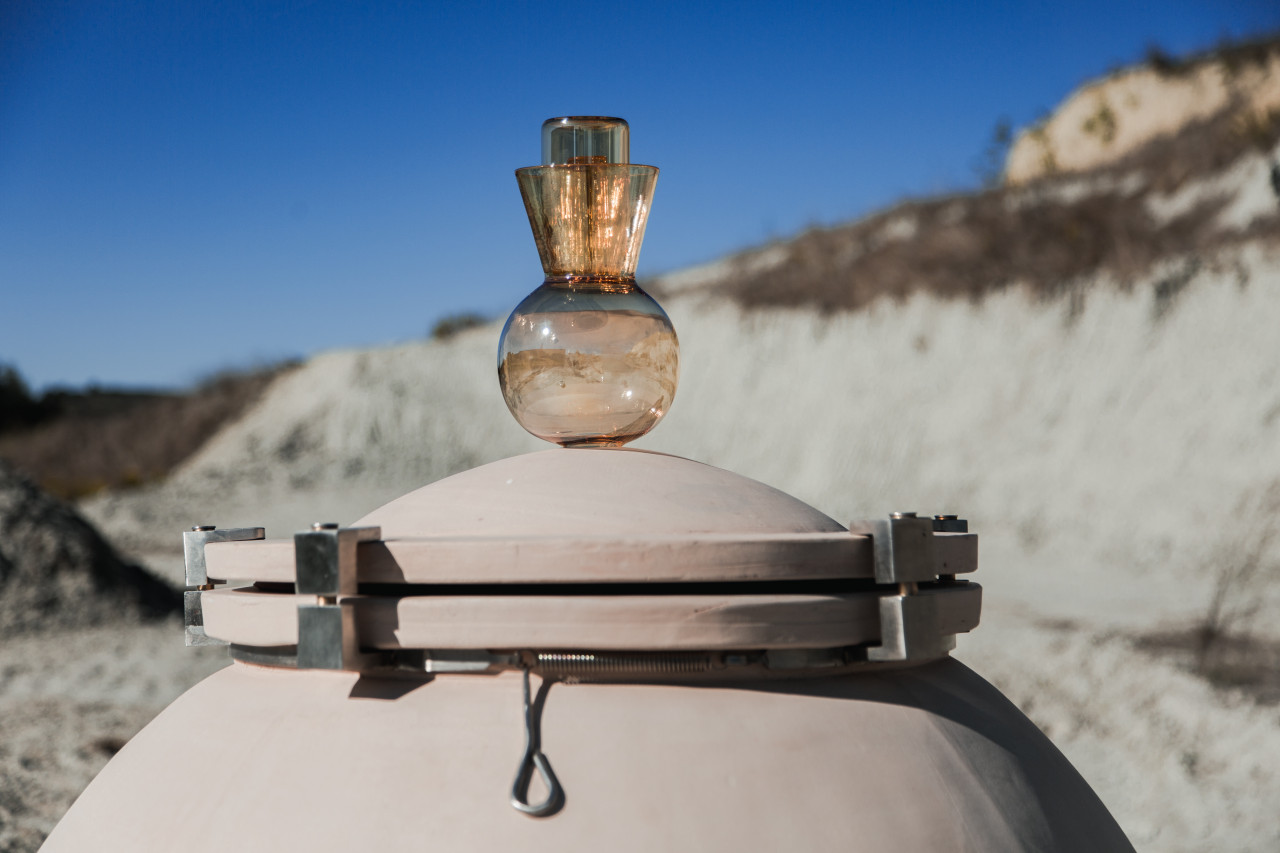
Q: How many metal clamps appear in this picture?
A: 4